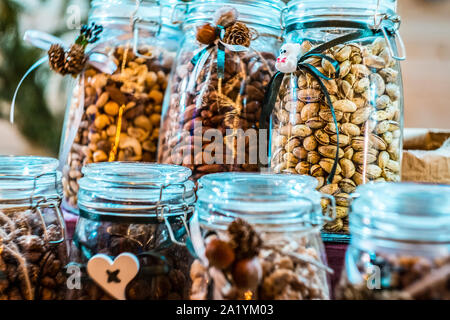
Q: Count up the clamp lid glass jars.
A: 7